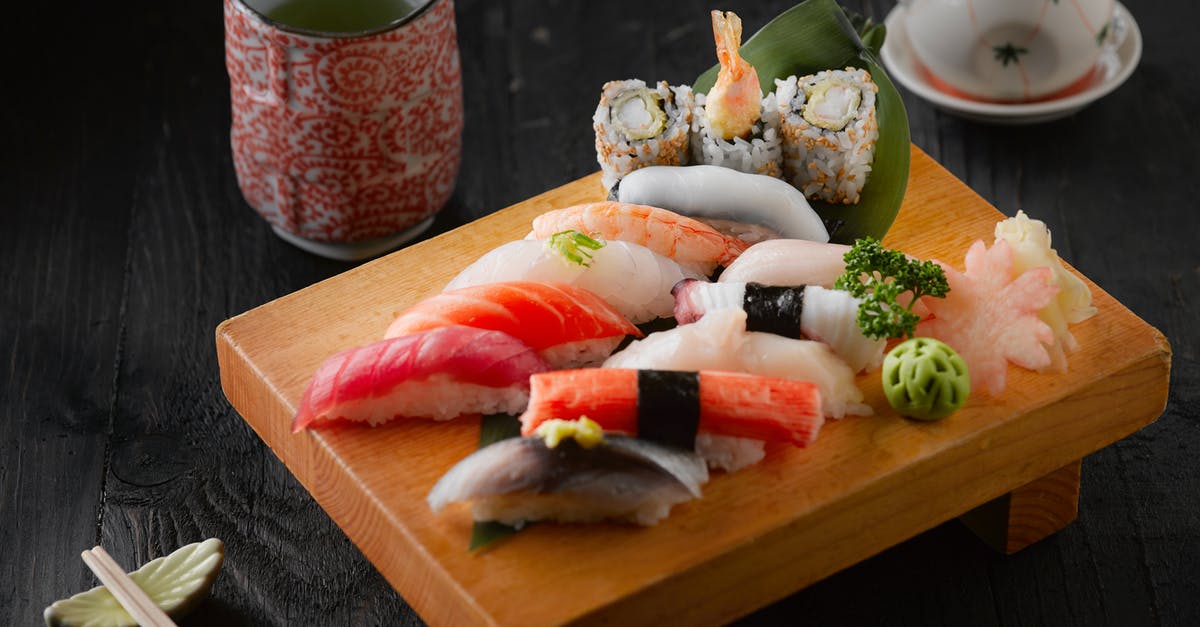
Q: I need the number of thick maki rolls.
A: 3